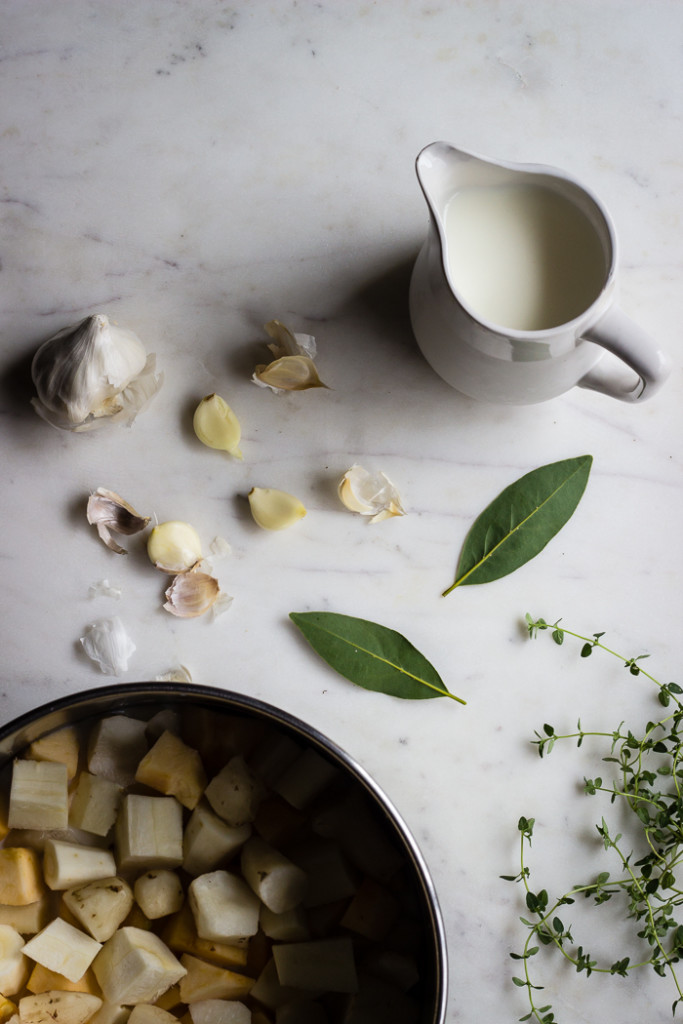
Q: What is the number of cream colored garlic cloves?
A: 3